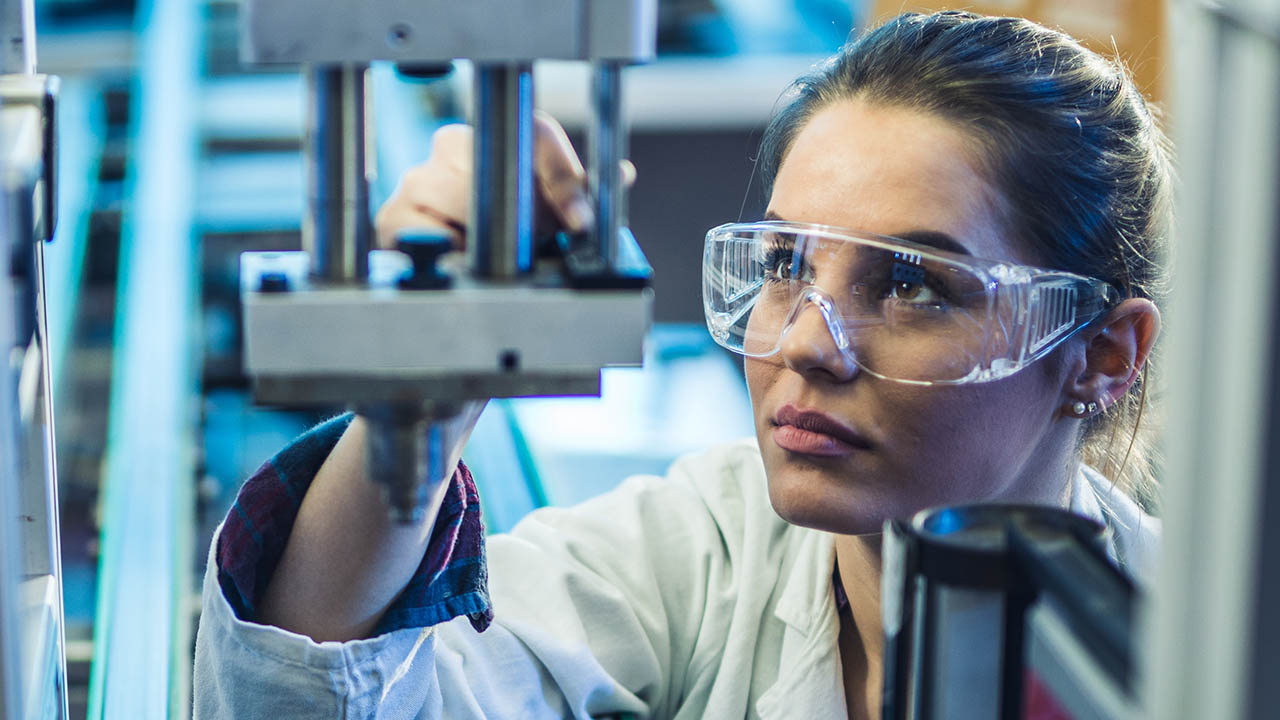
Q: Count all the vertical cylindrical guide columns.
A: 3